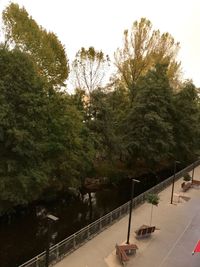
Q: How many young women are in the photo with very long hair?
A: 0